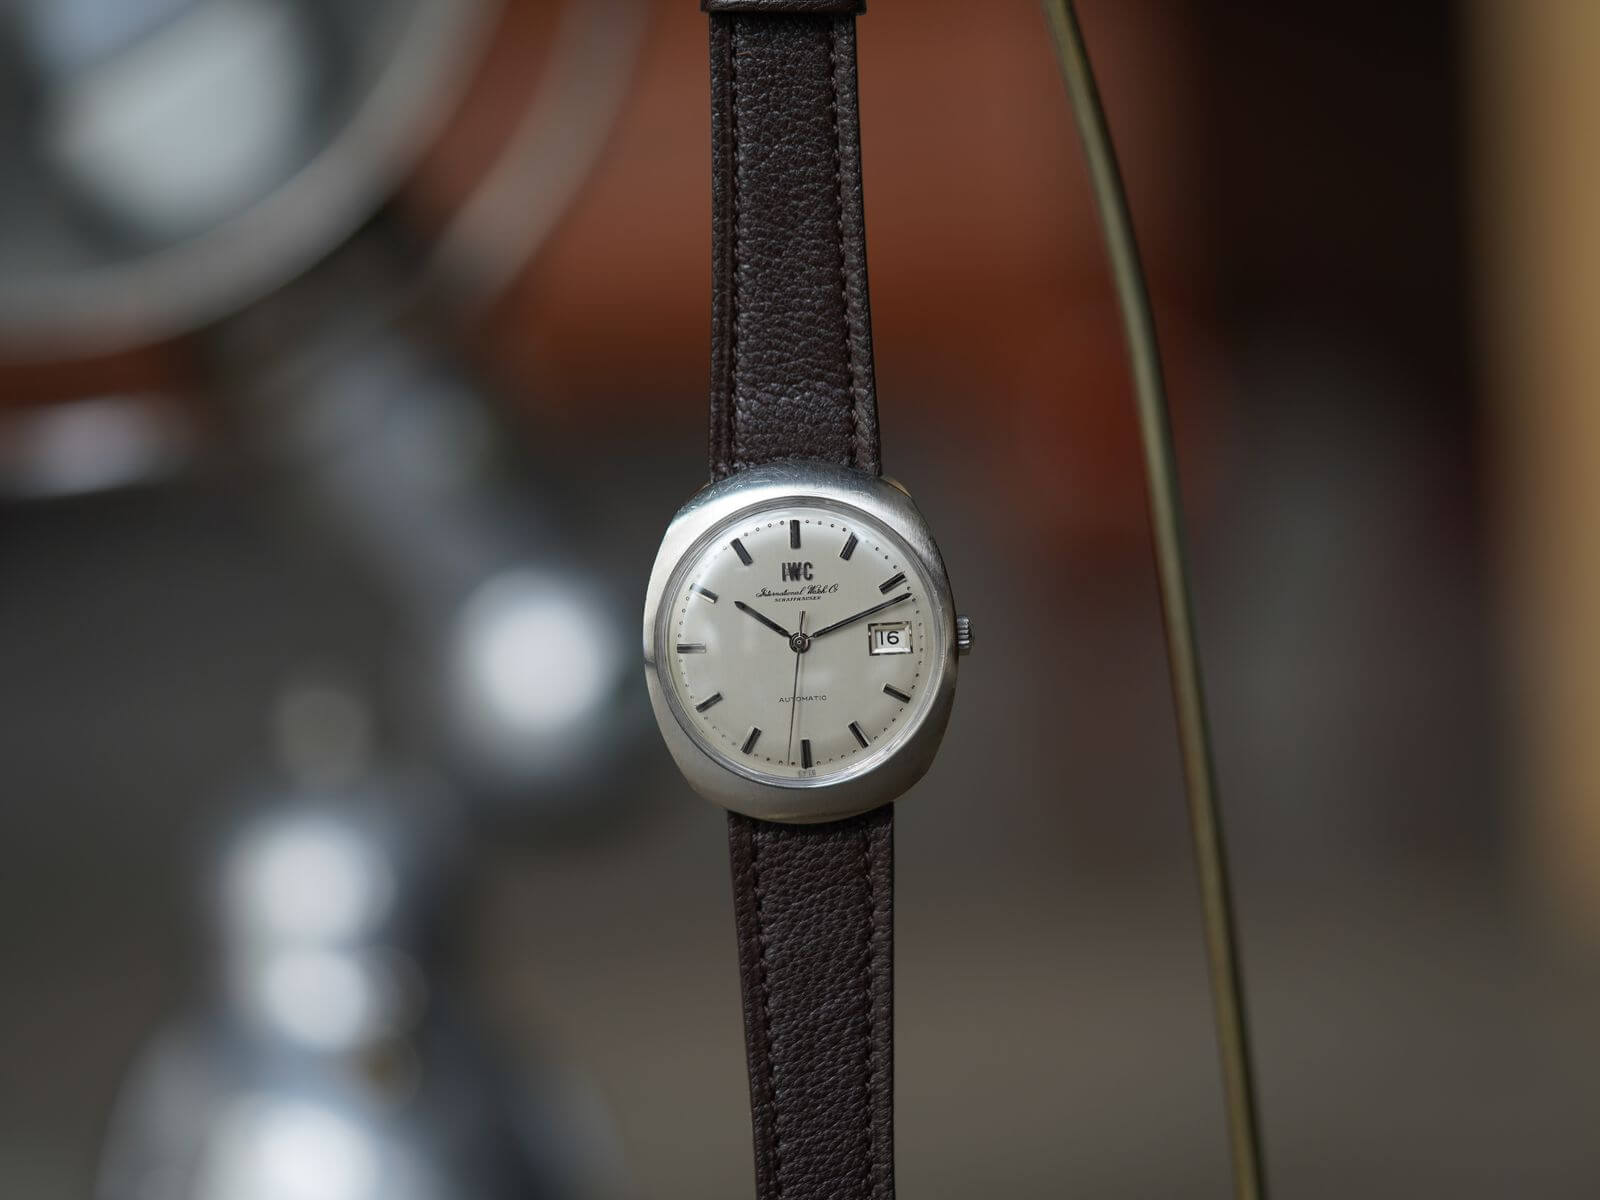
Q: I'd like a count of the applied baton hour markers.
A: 11